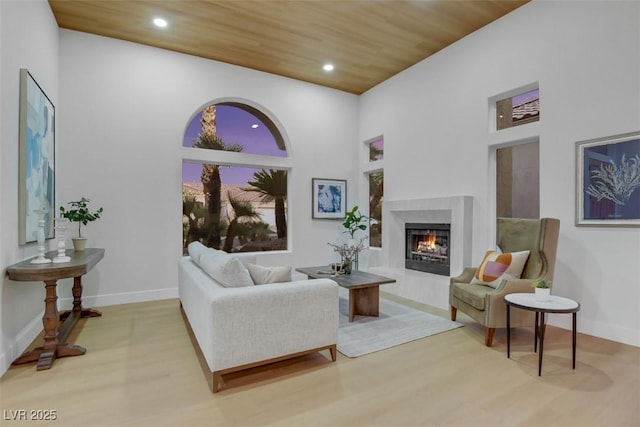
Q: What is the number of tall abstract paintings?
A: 1